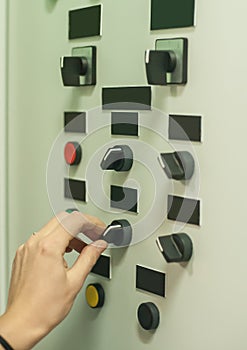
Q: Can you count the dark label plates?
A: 11